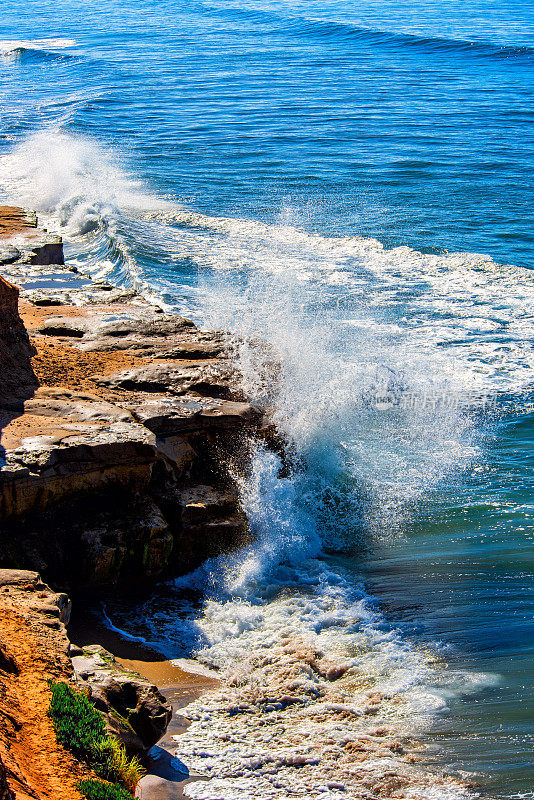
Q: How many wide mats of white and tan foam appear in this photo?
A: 1